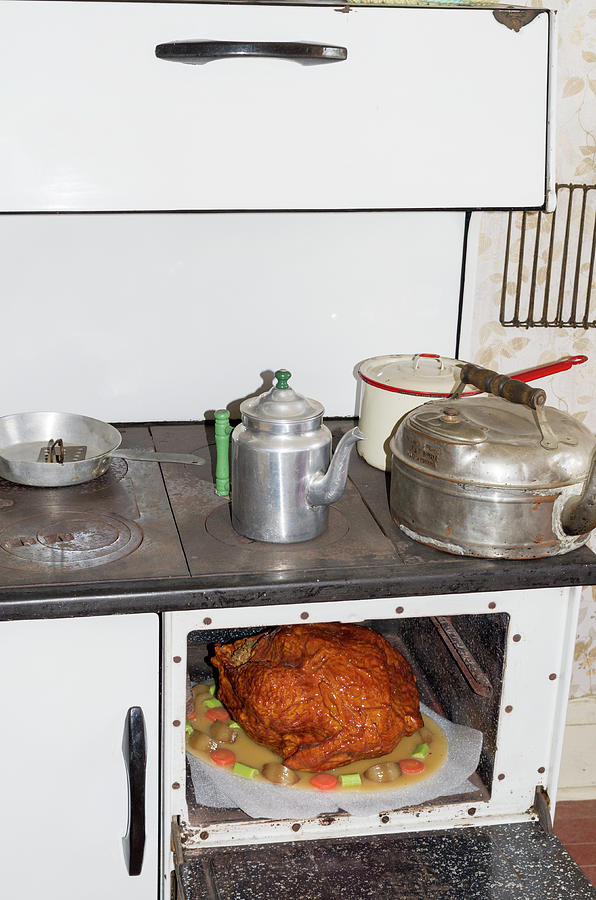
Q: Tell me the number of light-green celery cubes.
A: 7